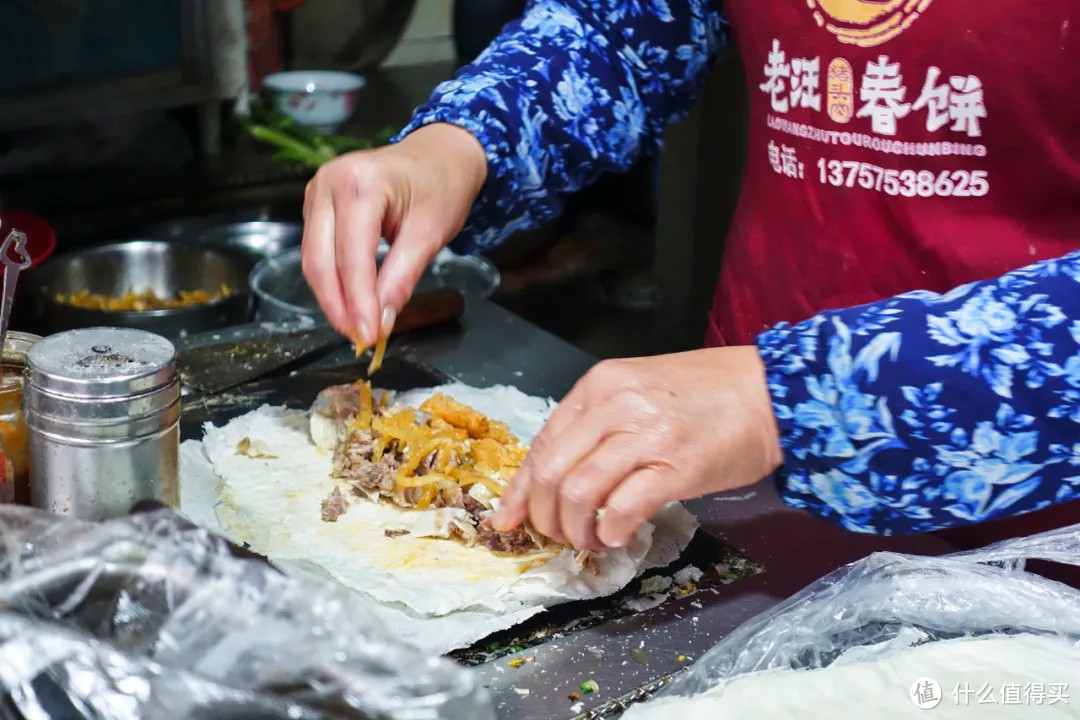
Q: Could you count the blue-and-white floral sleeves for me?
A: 2